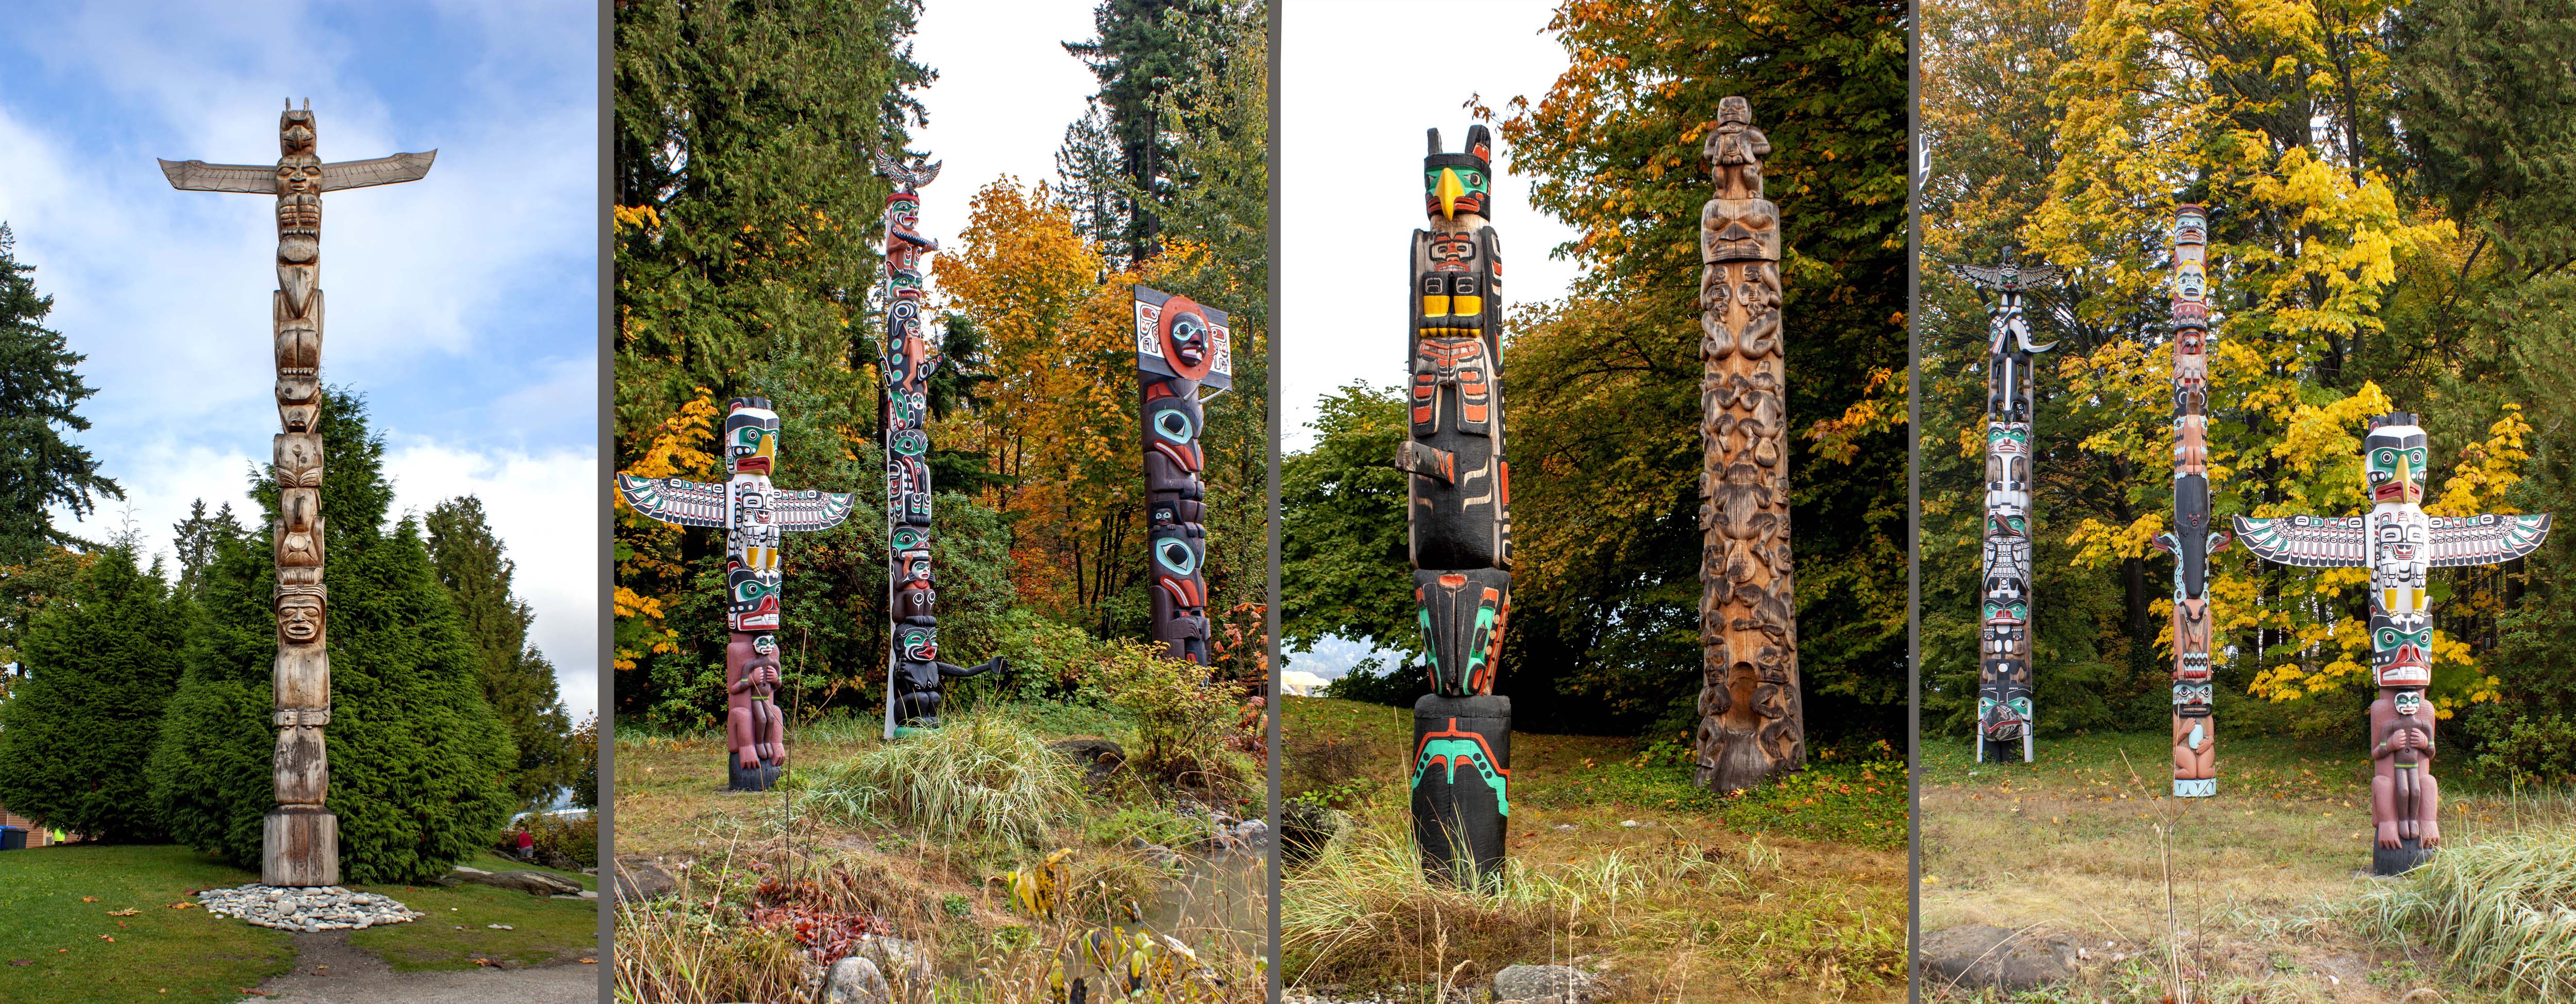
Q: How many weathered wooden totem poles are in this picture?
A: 2